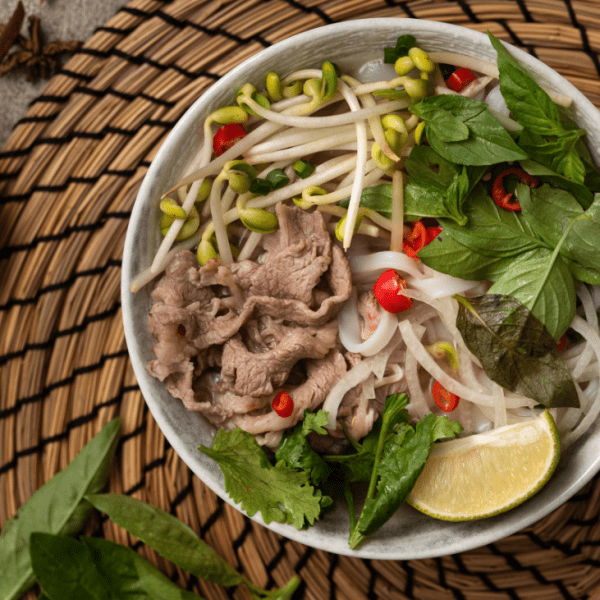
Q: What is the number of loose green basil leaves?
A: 4